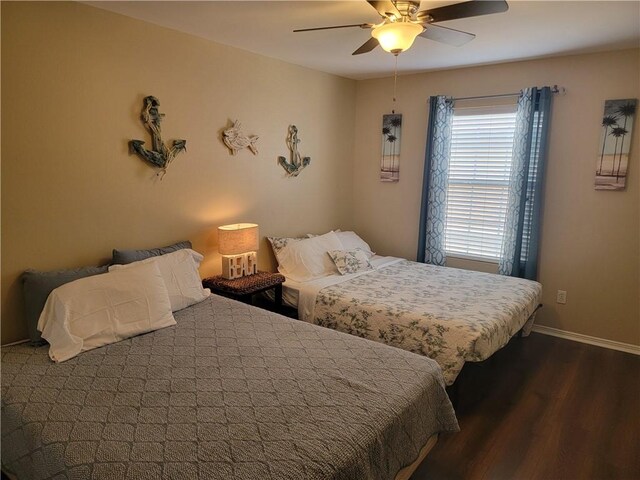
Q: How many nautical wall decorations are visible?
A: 3